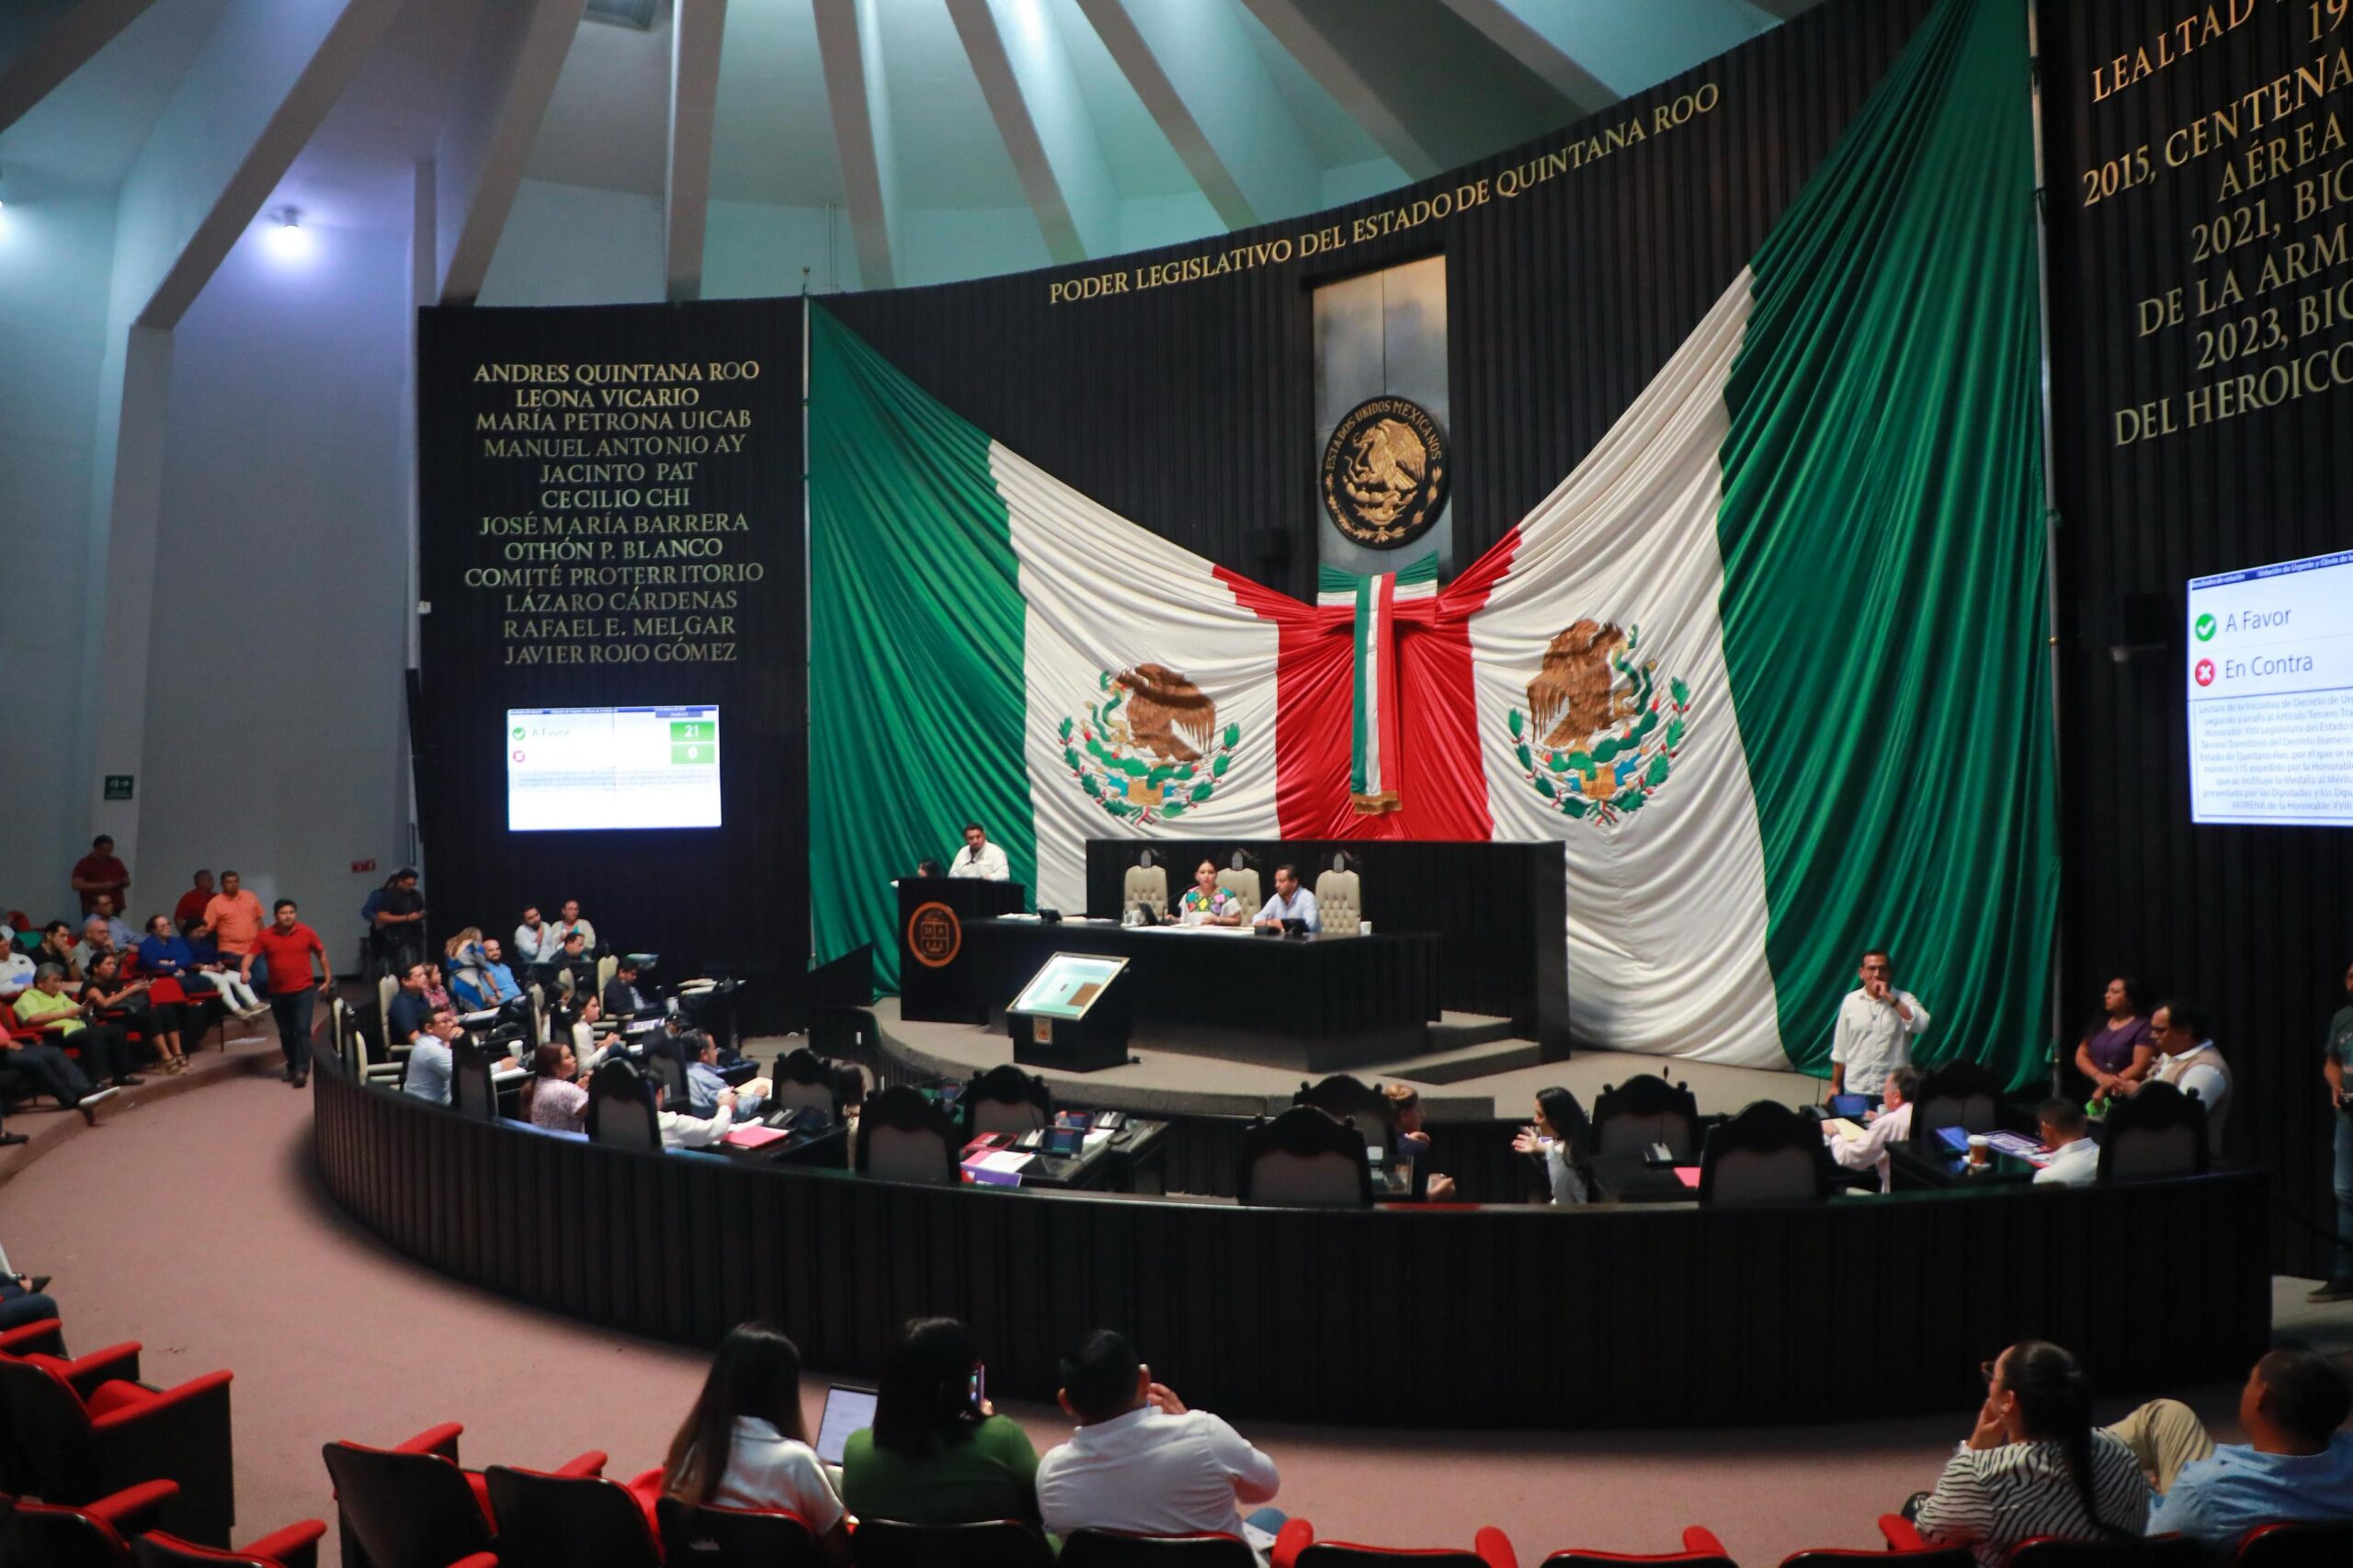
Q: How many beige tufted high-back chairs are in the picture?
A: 3